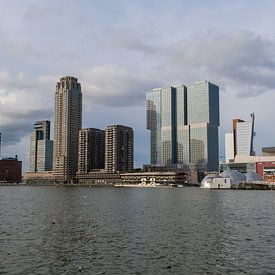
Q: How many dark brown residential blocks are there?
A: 2